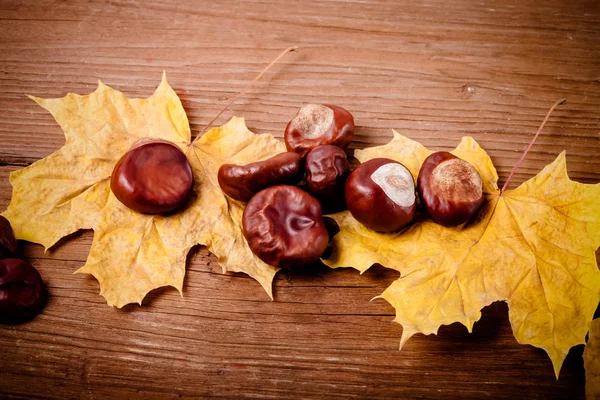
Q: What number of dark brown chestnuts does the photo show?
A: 9